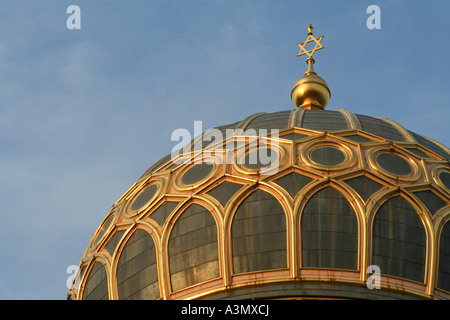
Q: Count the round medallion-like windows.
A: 7